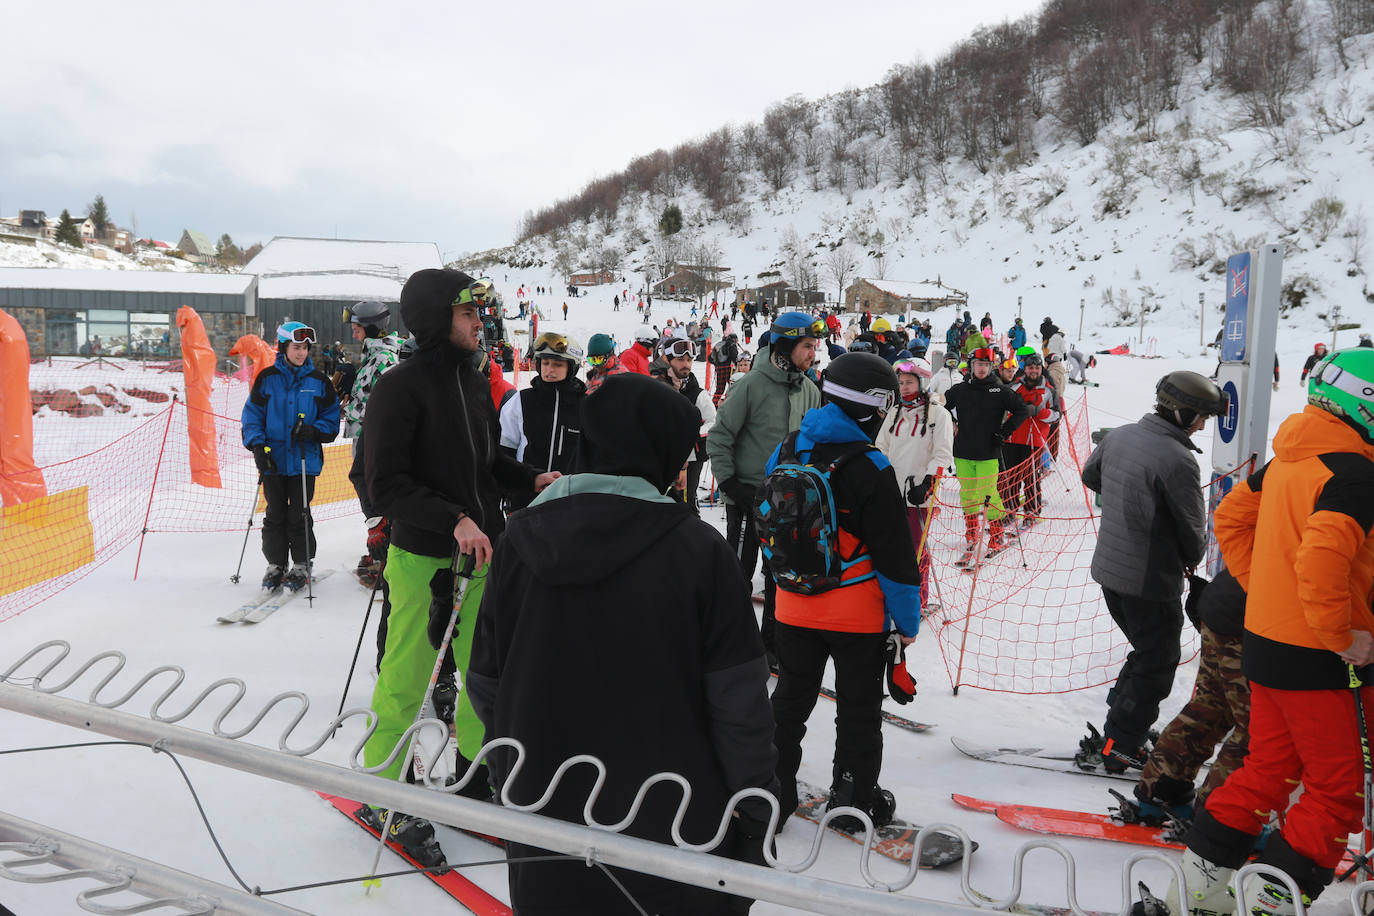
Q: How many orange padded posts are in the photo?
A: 3